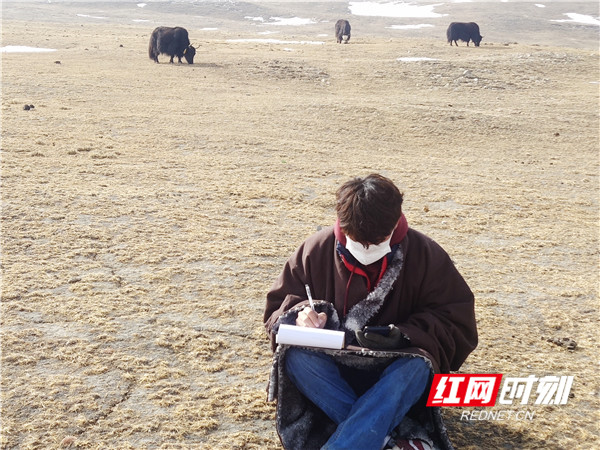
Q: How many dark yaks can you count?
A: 3